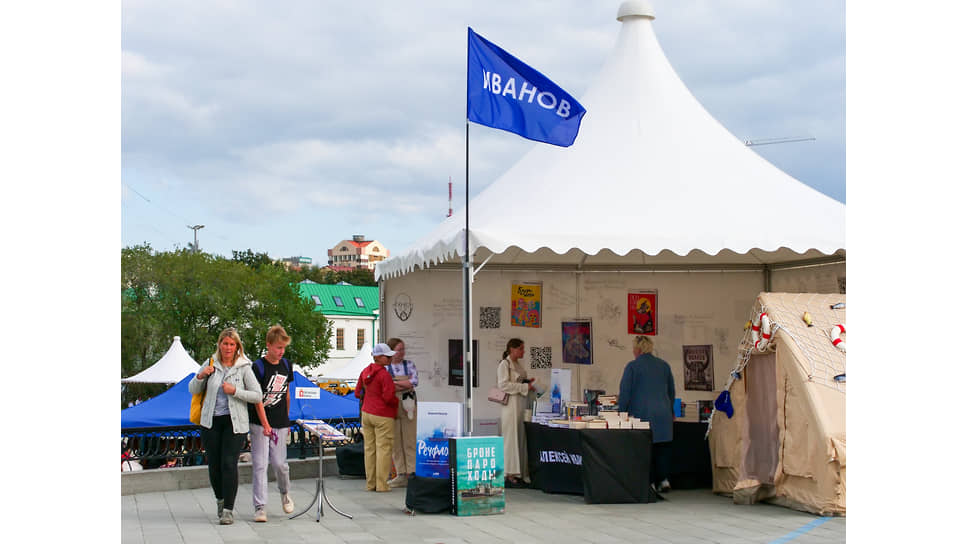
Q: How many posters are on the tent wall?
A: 5